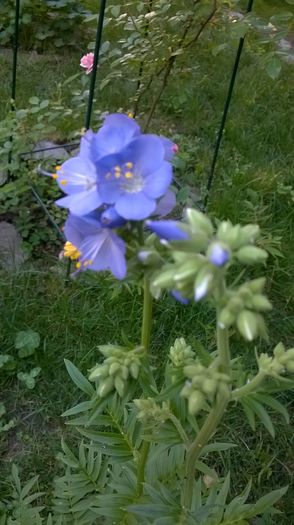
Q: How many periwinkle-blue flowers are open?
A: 4